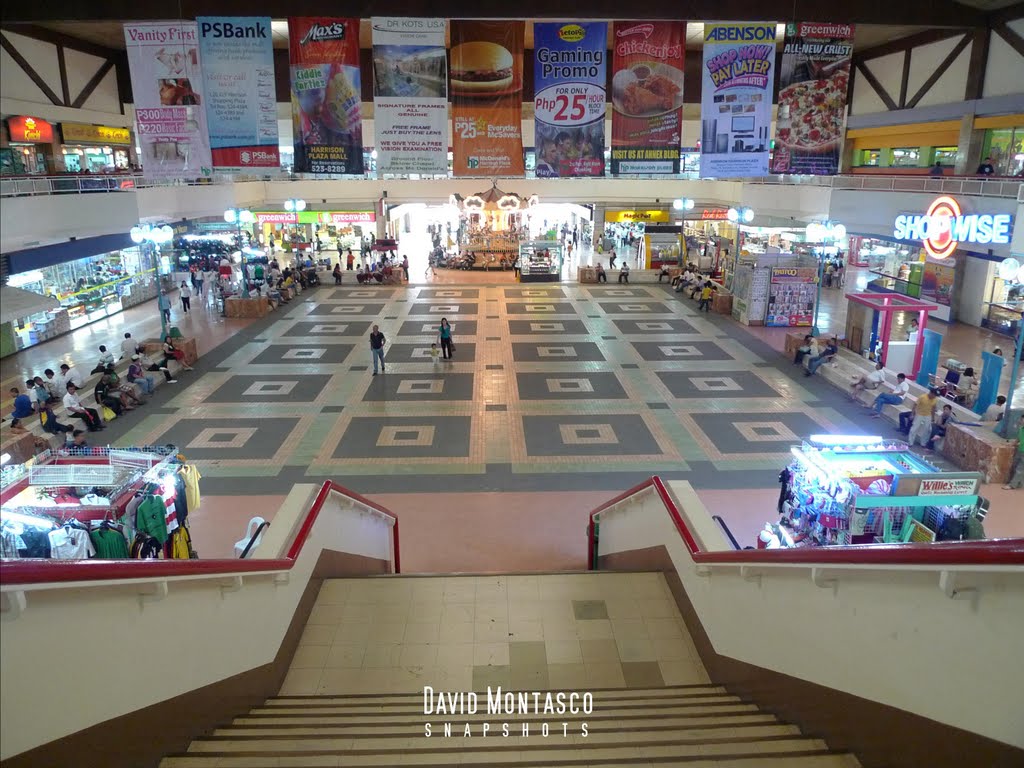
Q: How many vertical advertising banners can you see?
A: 9